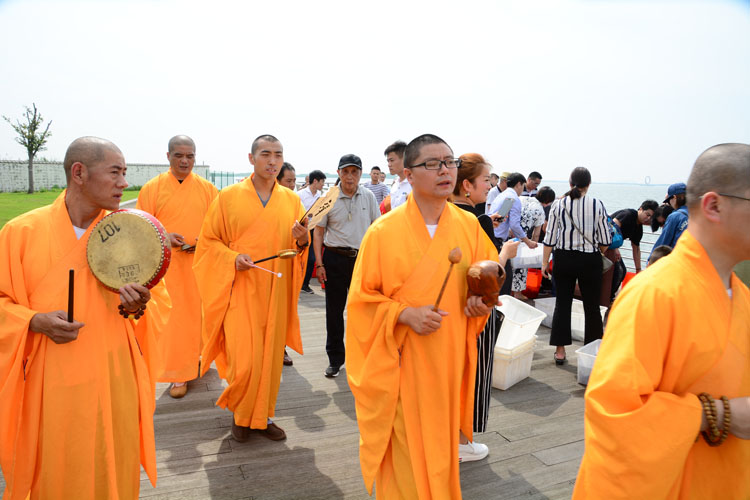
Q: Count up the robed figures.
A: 5